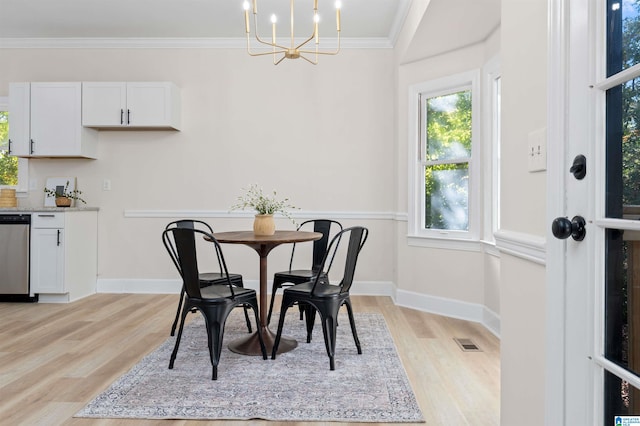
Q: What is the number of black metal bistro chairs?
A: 4